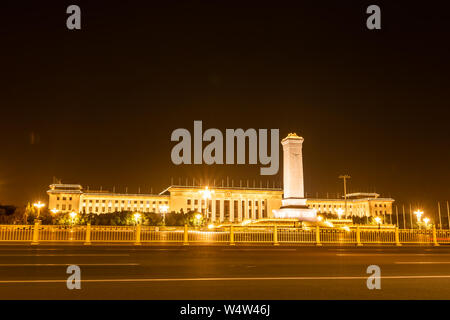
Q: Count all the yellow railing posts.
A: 10